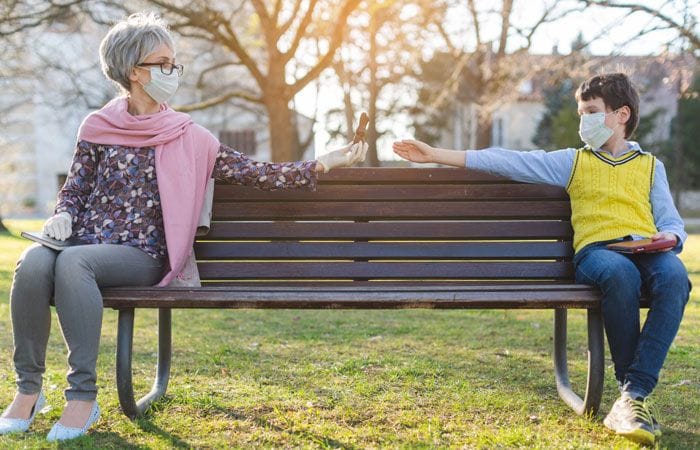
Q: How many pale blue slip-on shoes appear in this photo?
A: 2